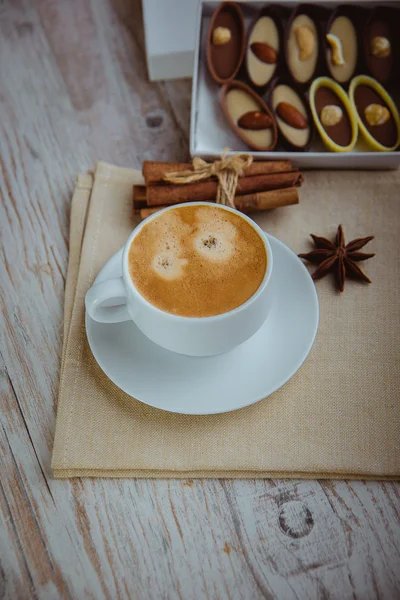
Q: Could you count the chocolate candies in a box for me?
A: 9